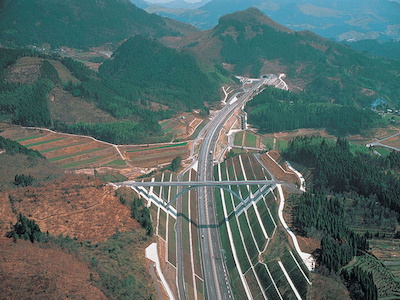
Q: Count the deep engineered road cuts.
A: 1